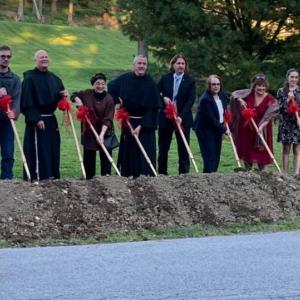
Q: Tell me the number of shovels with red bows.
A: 8